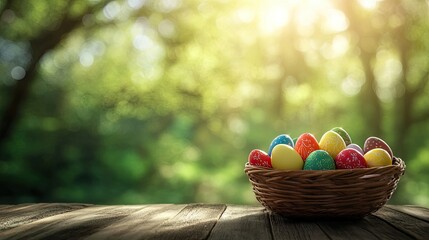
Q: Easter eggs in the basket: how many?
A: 11